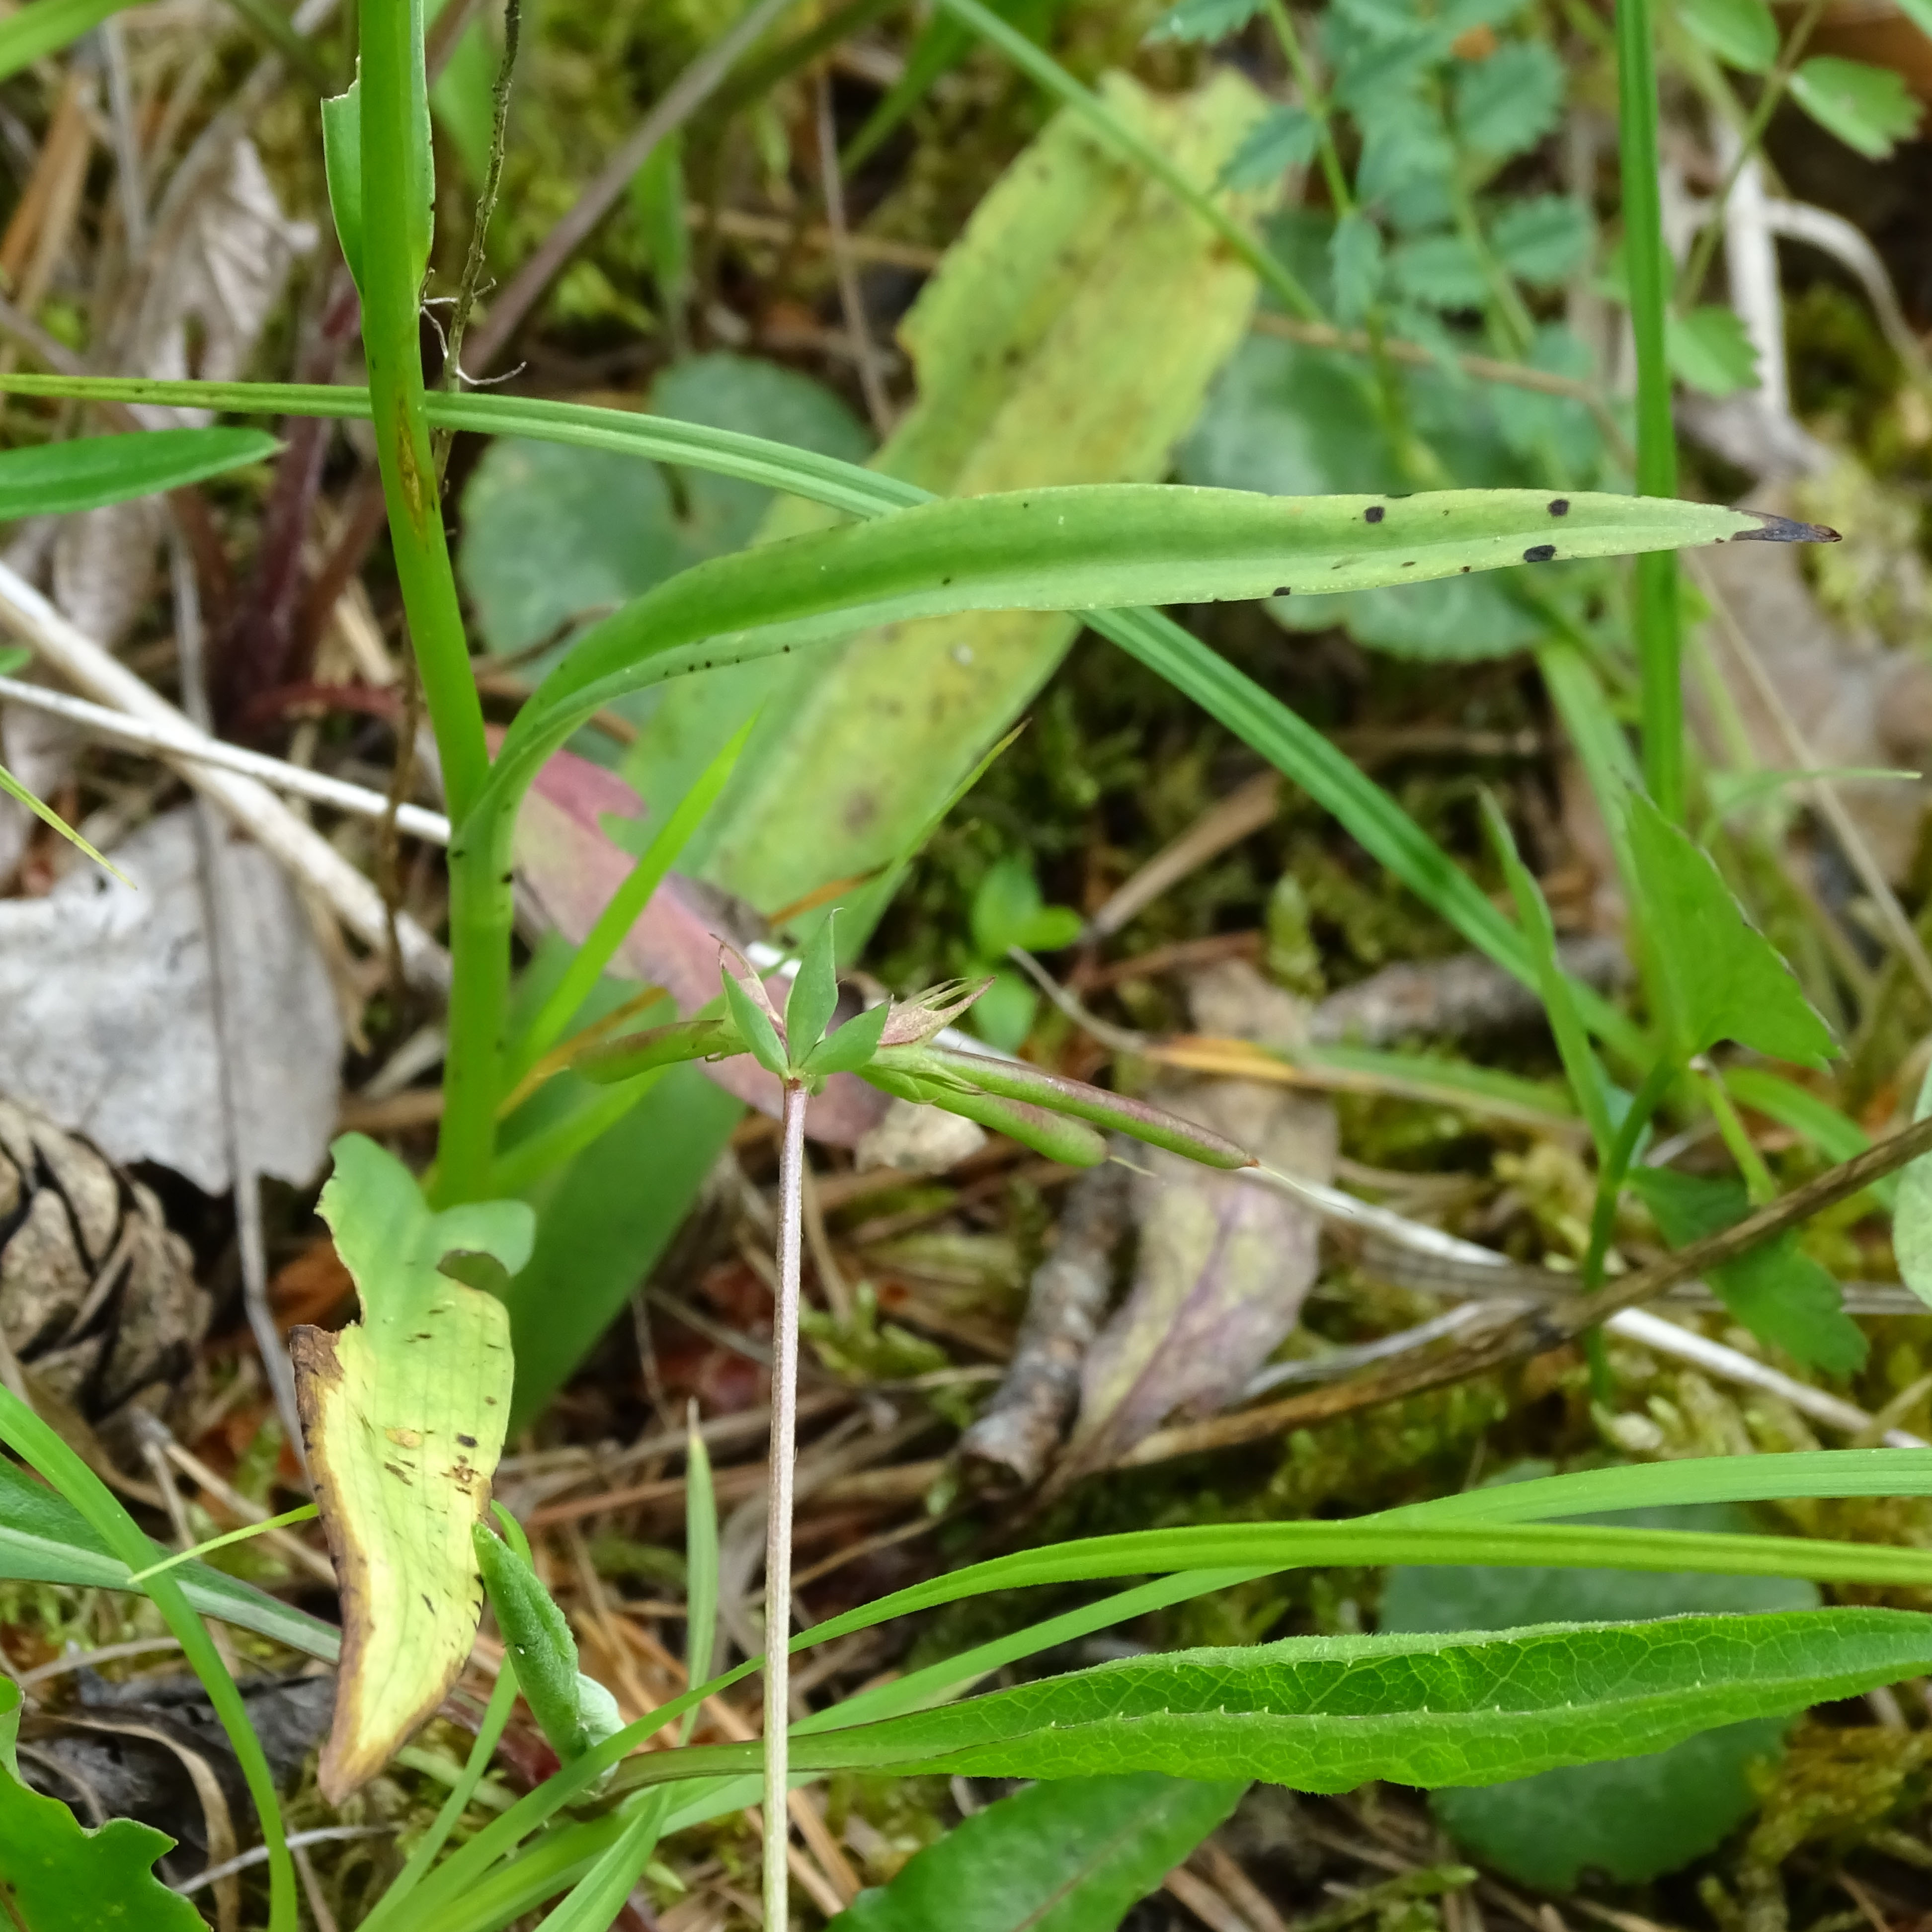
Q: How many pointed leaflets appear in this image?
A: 3